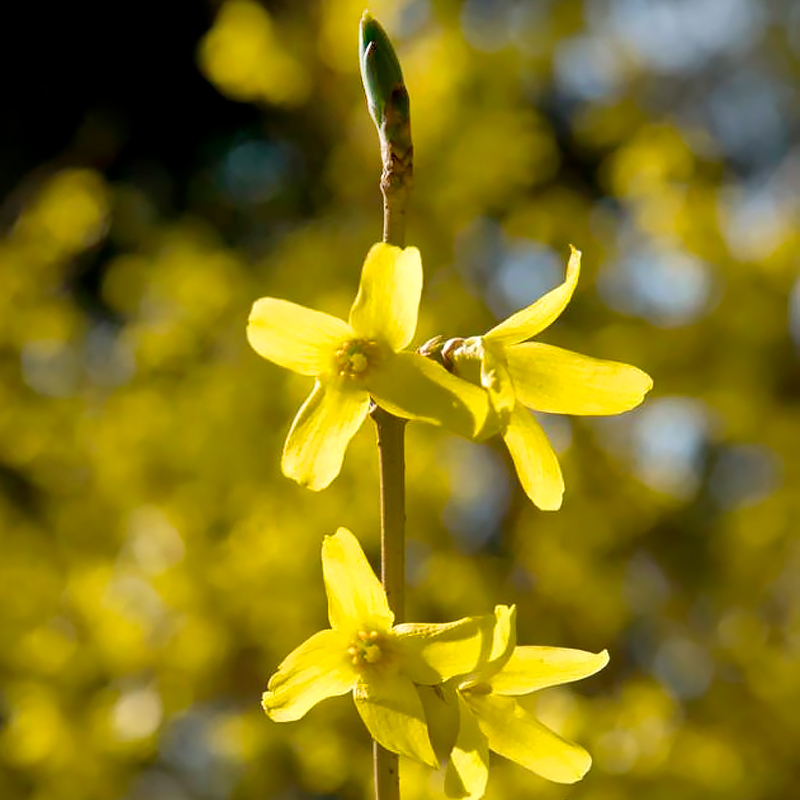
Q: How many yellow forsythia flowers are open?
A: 4